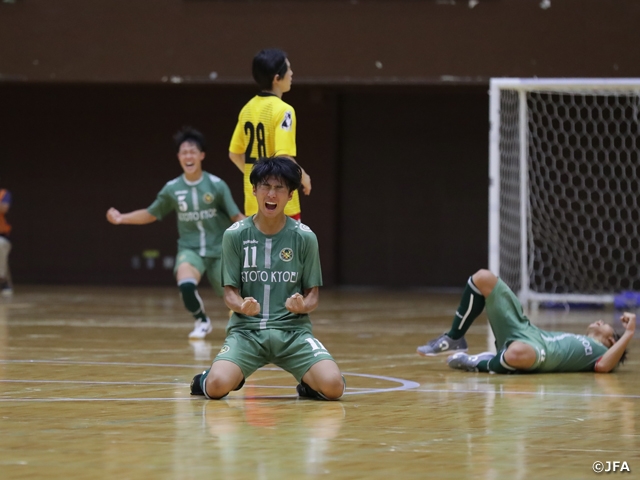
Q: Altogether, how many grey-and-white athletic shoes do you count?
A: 2